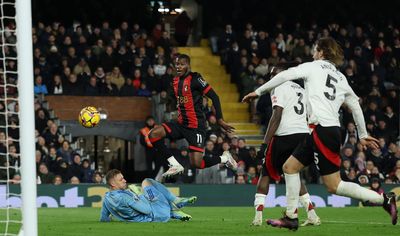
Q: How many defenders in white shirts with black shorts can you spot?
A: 2